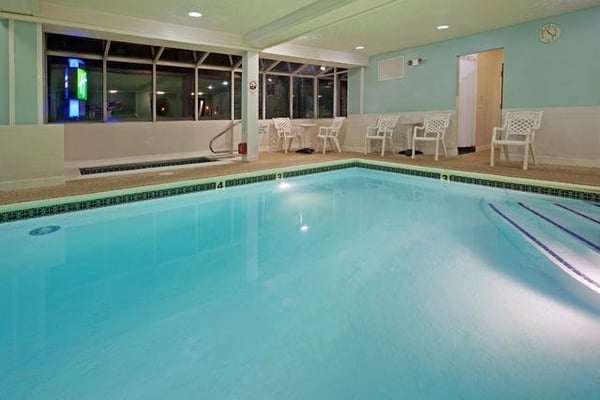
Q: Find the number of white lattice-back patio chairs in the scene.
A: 5